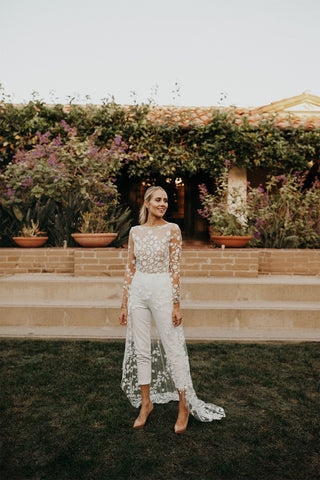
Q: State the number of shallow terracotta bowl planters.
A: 3